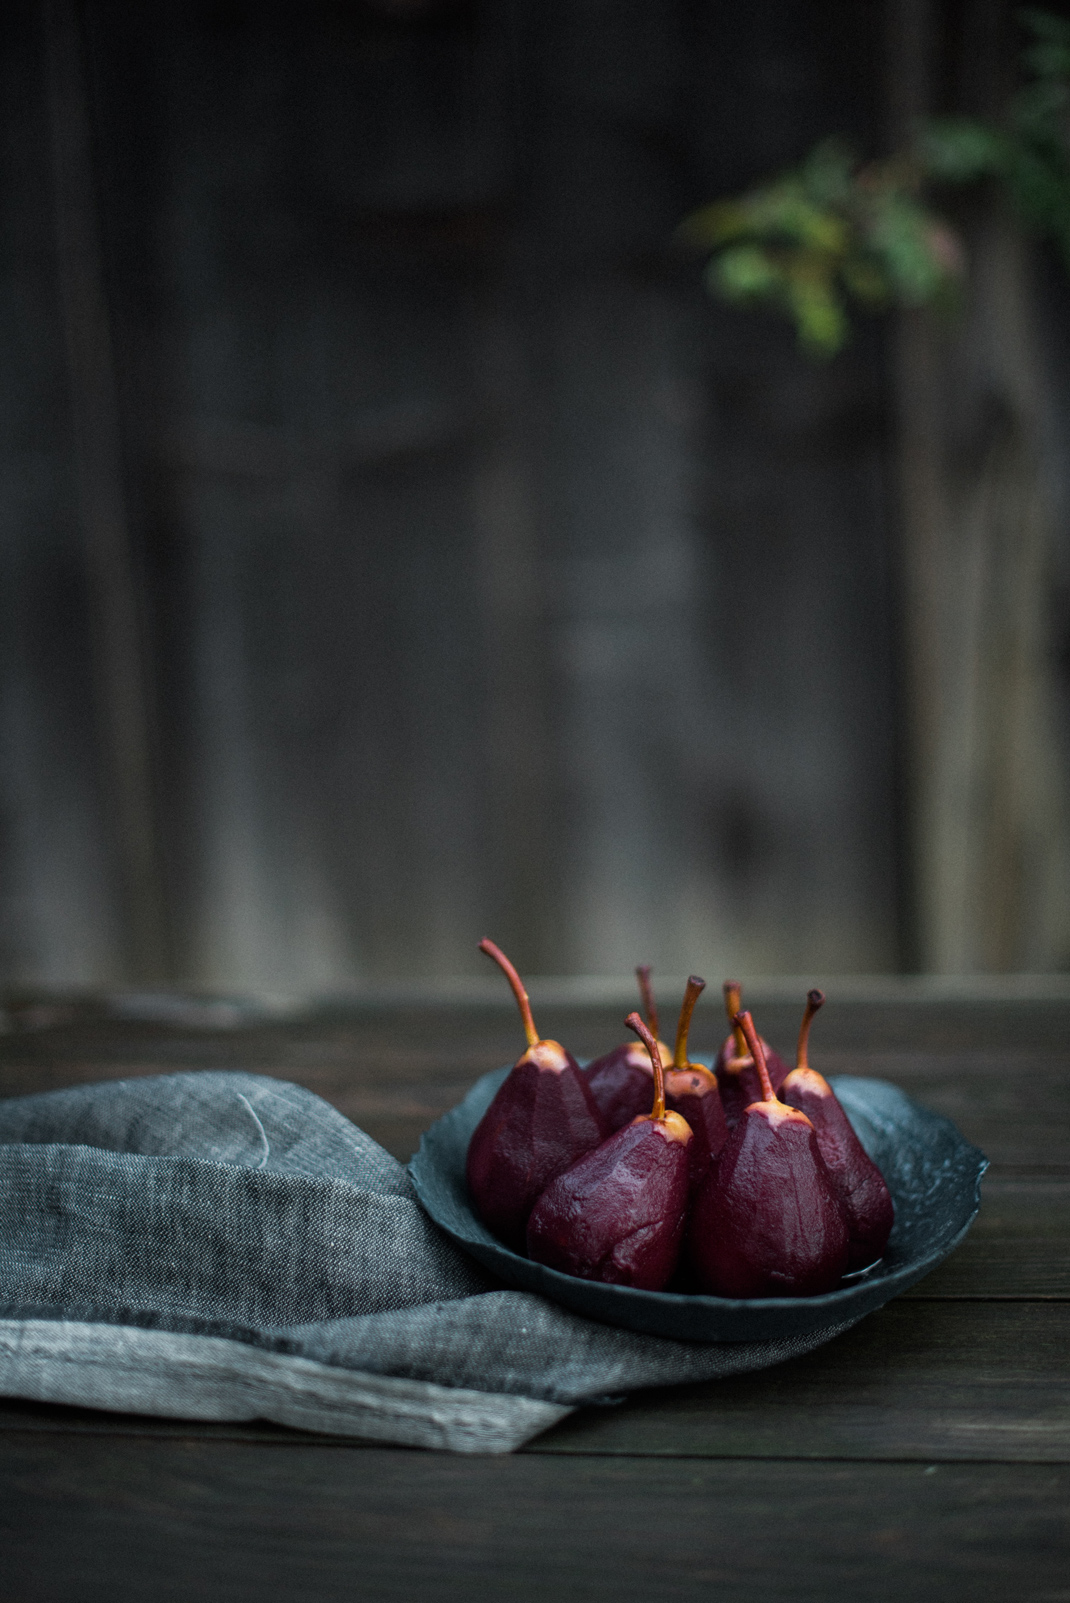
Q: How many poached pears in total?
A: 7